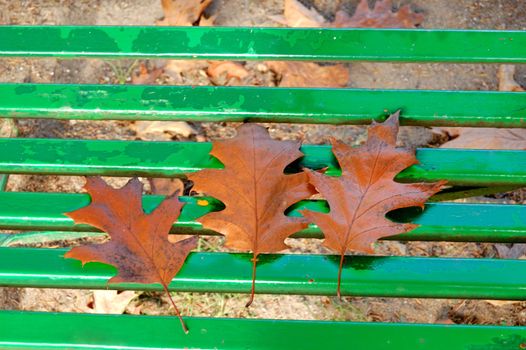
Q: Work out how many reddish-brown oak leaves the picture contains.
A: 3